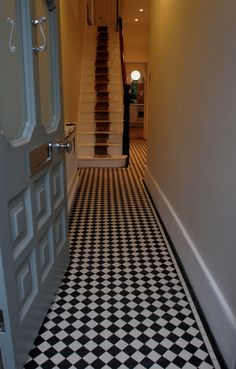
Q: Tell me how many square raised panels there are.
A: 6